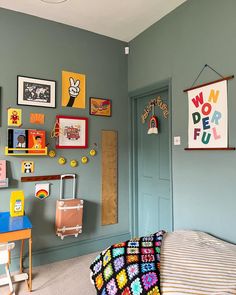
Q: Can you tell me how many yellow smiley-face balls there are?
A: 5